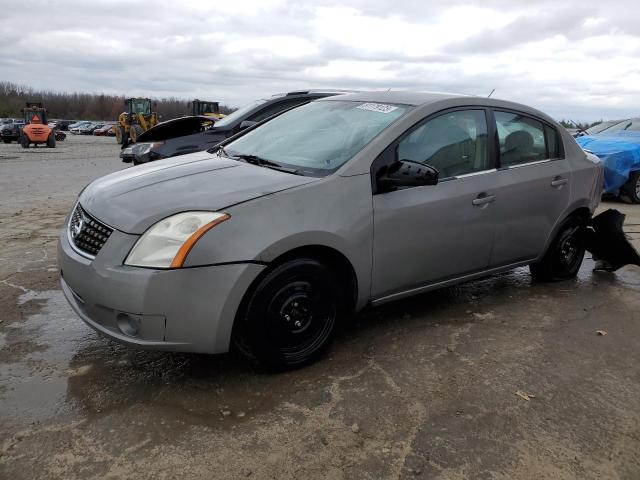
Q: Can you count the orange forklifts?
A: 1